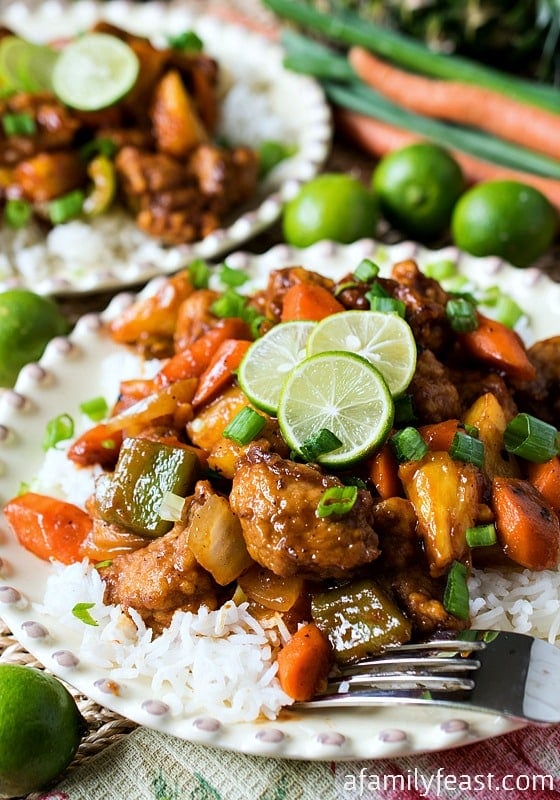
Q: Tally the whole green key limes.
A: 5